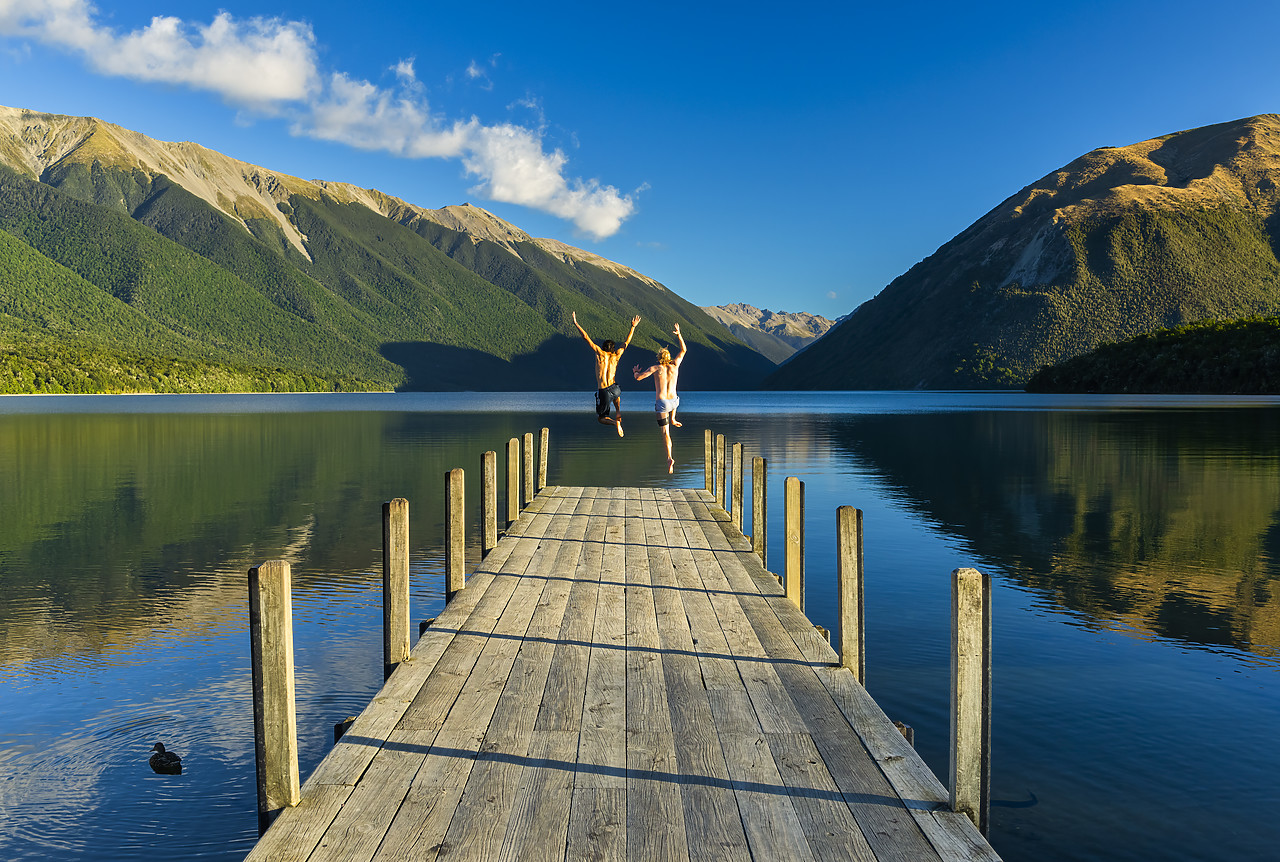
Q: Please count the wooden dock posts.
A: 14